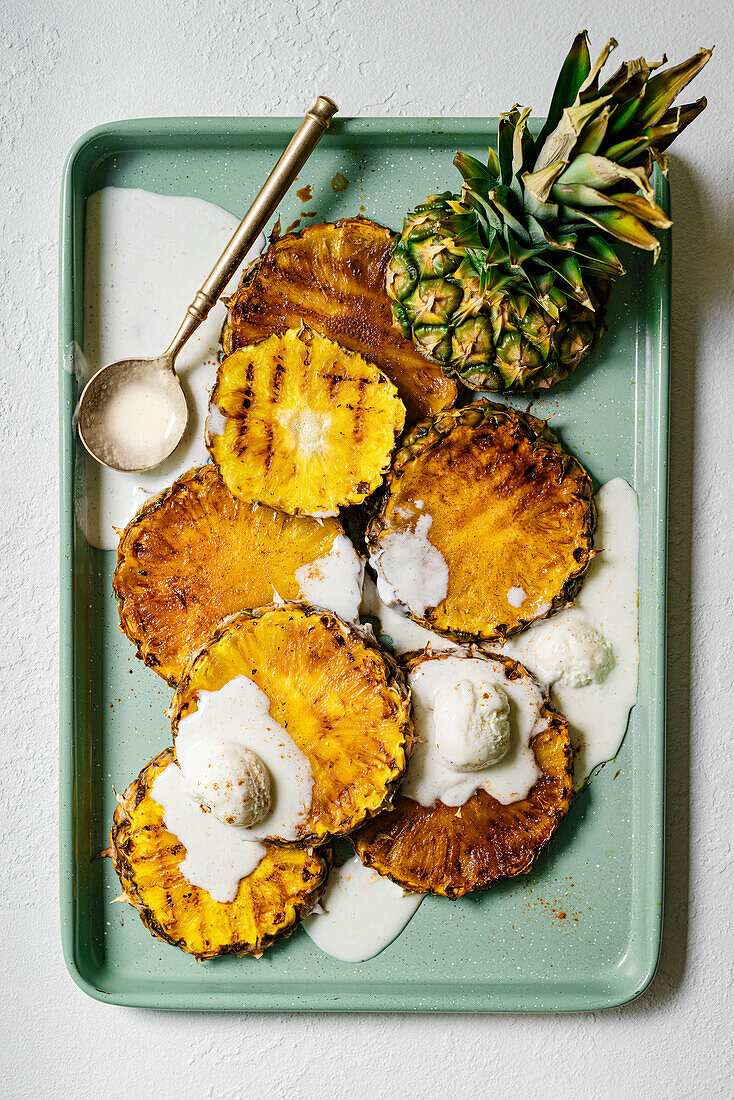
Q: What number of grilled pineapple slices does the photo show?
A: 7